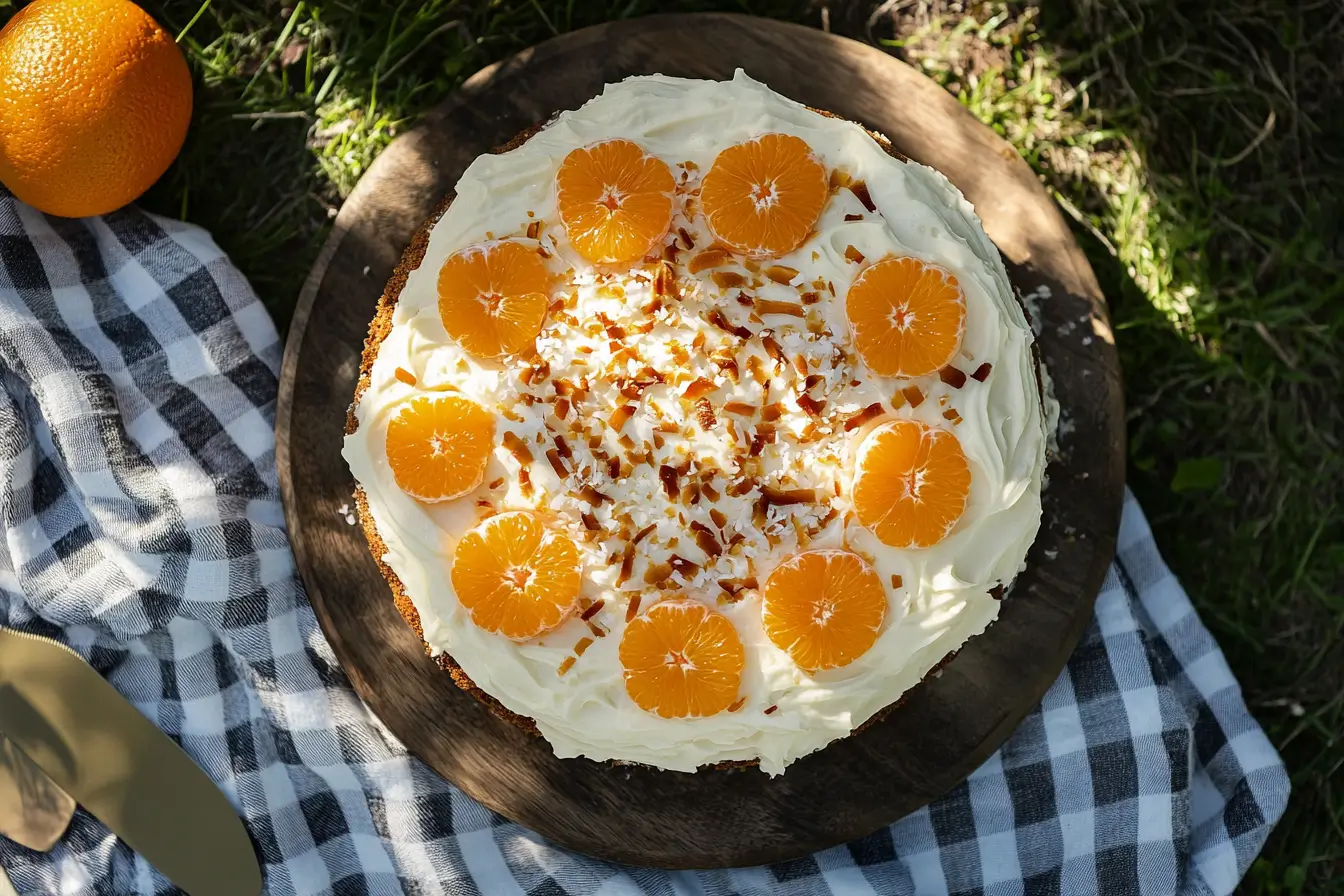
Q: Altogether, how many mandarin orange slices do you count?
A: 9